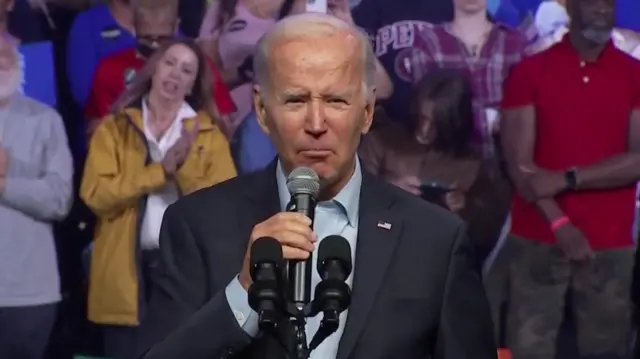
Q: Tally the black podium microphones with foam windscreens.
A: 2